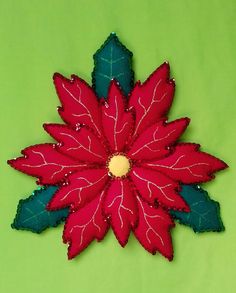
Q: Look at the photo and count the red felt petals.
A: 12